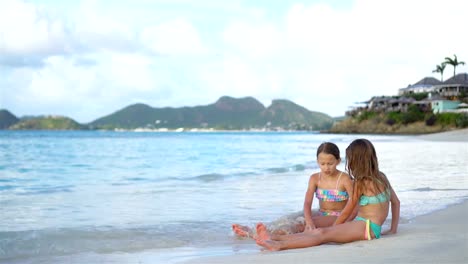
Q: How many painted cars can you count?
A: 0